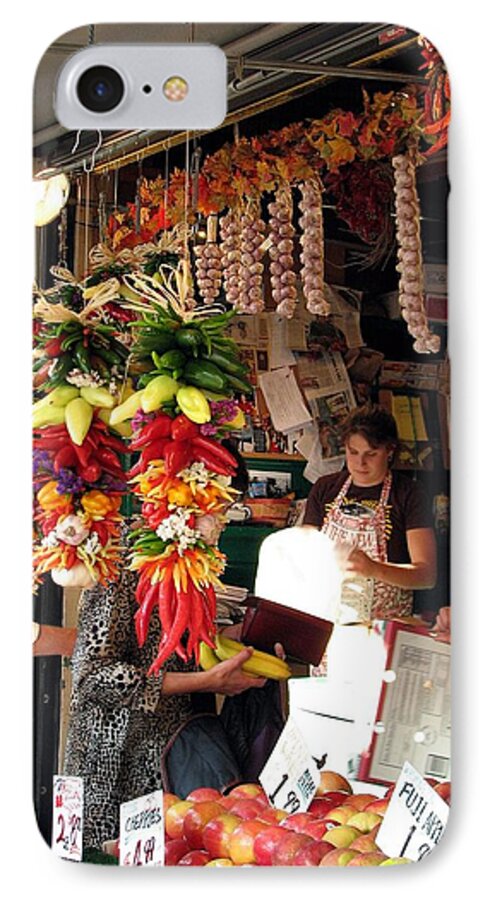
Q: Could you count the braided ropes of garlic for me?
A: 6